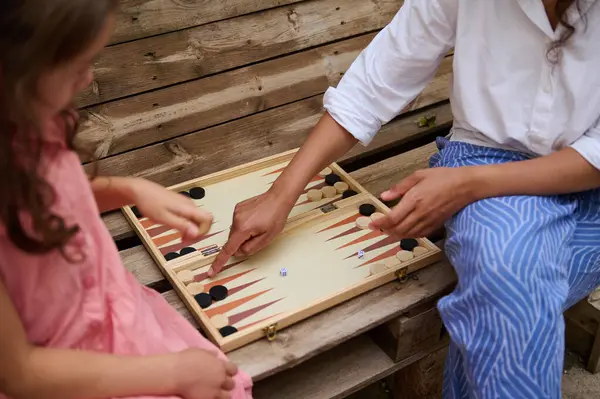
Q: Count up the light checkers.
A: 13